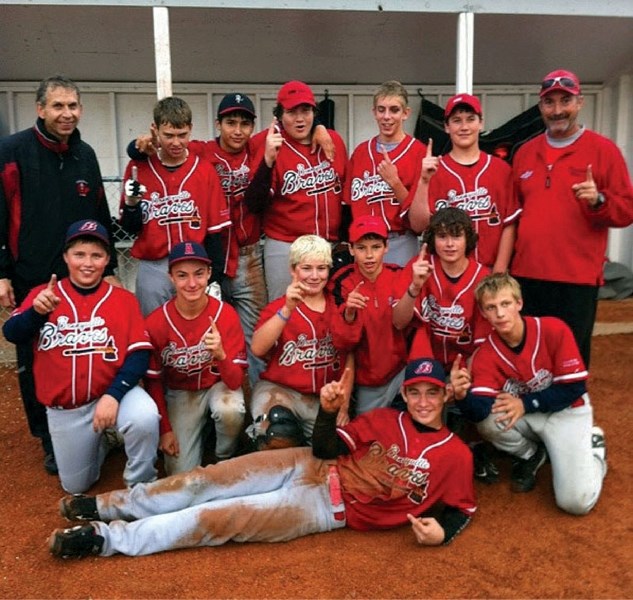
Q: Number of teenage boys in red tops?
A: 12